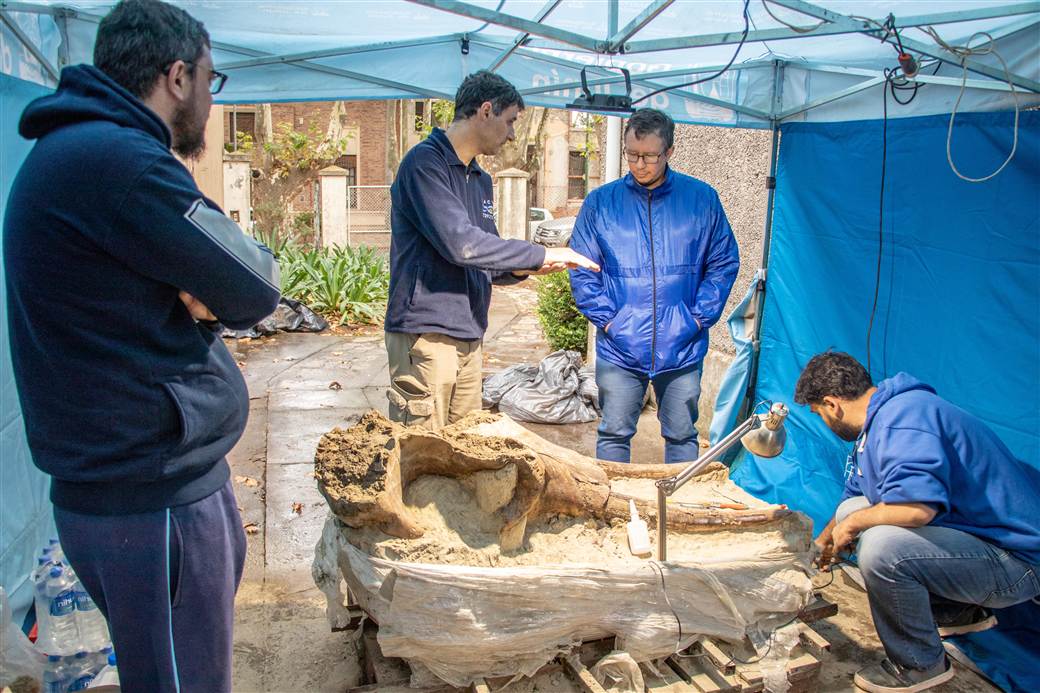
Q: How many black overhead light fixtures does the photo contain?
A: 1